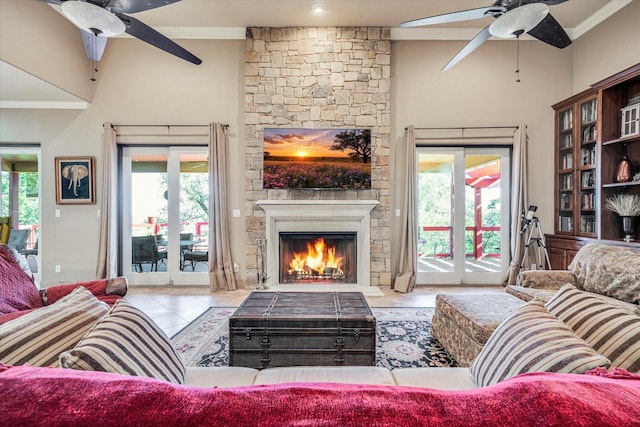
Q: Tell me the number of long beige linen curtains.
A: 4